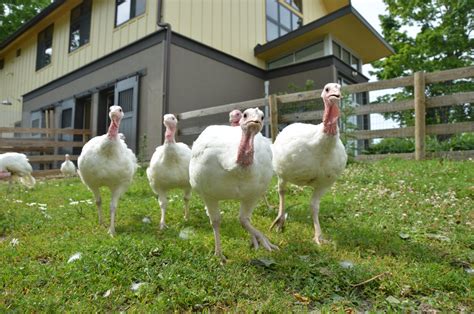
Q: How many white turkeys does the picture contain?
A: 7